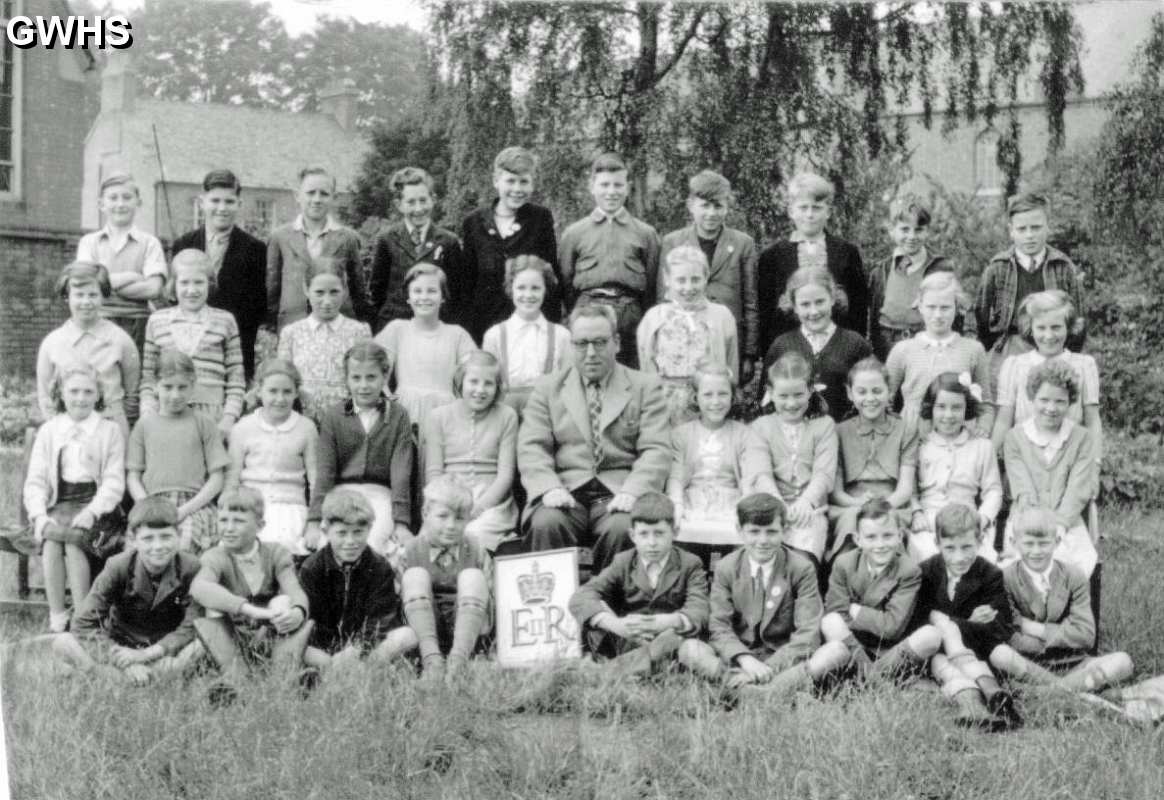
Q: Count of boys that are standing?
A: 10